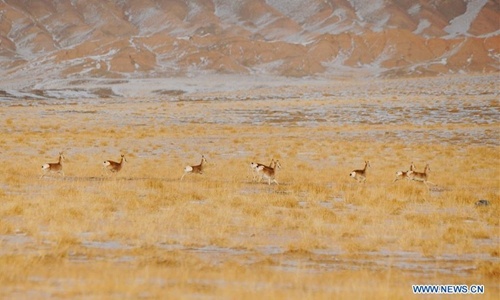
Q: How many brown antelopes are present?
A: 8